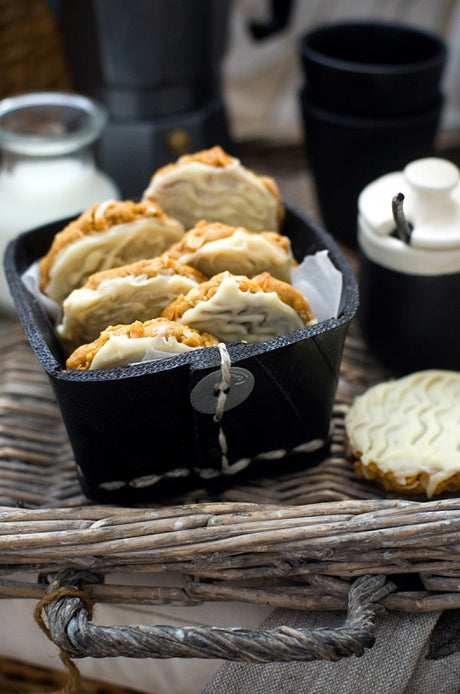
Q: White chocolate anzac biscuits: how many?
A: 7